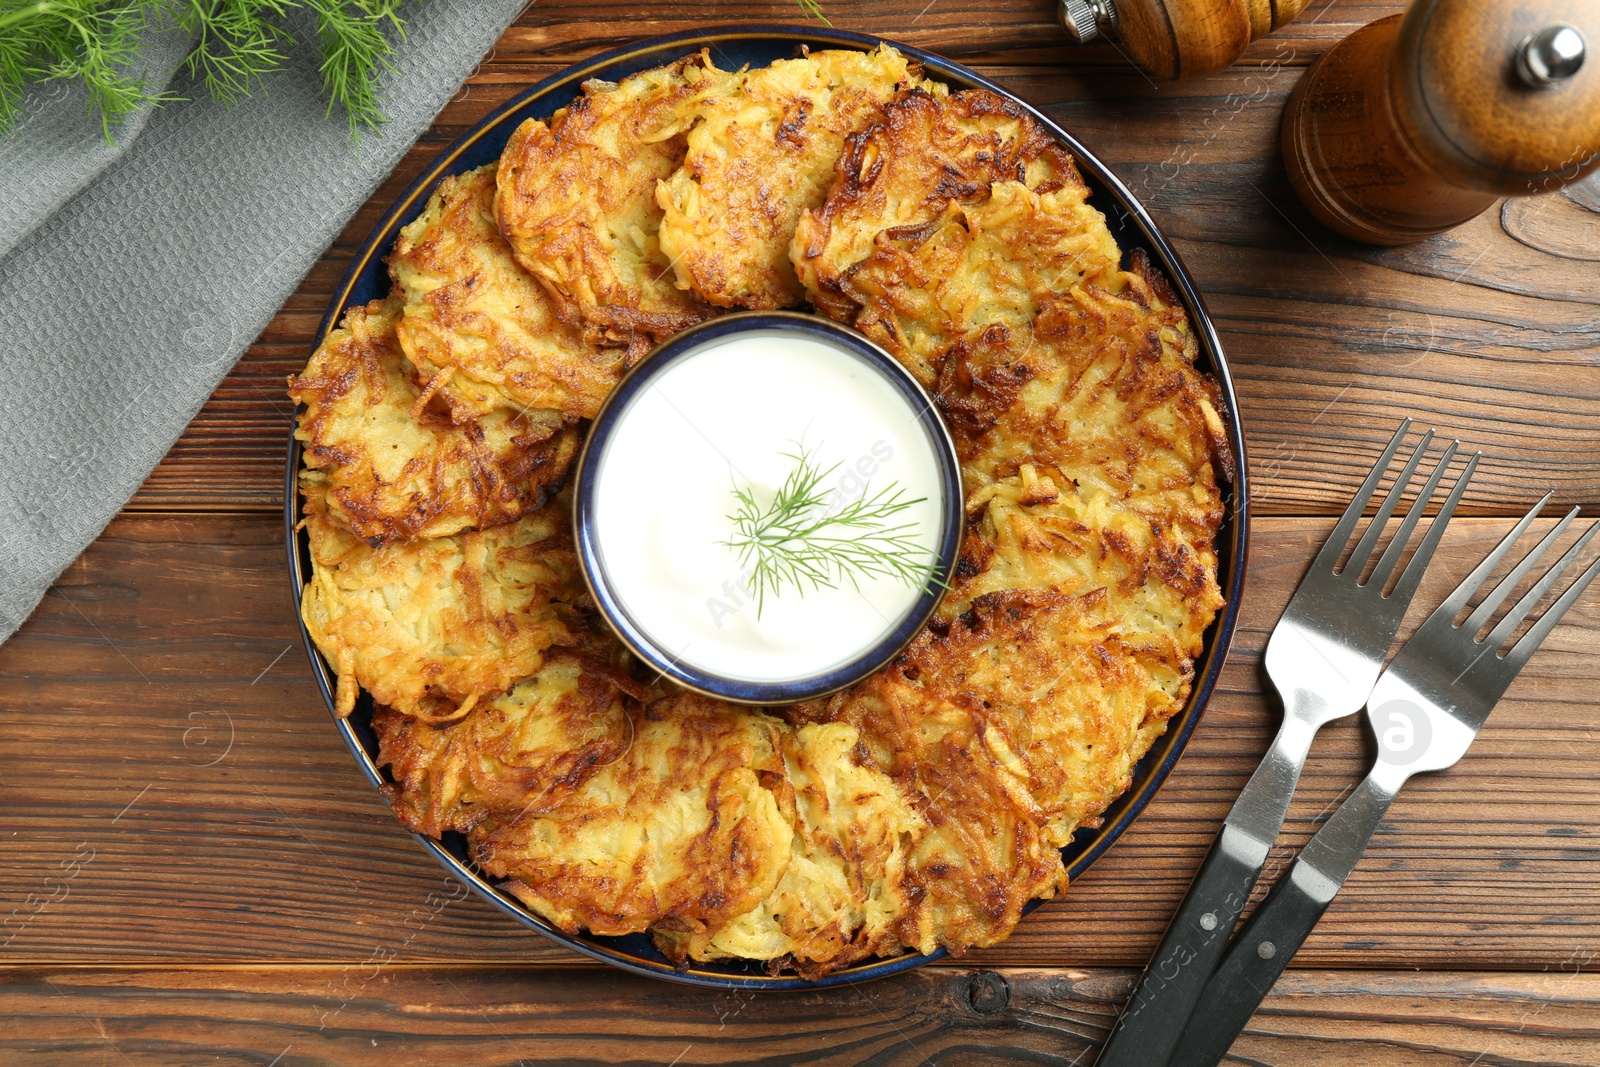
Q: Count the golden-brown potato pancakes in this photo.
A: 14